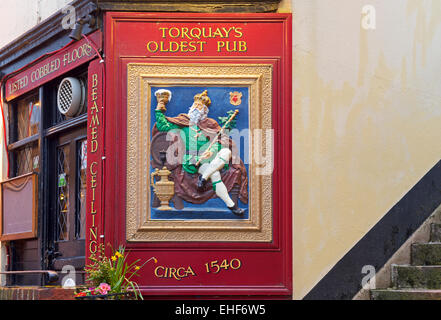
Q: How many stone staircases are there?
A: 1